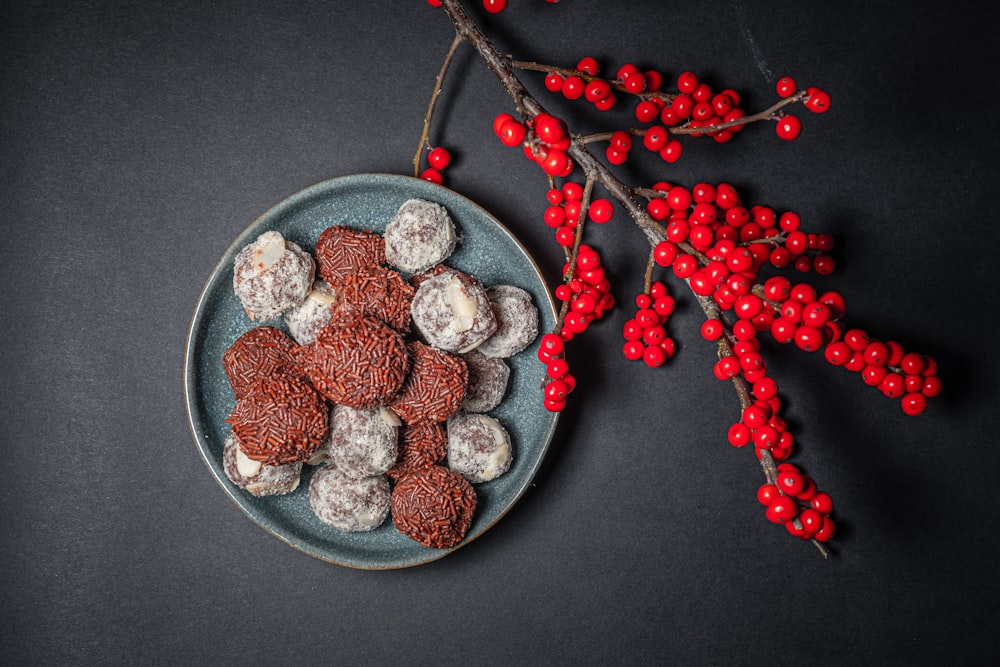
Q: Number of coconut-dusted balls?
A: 10